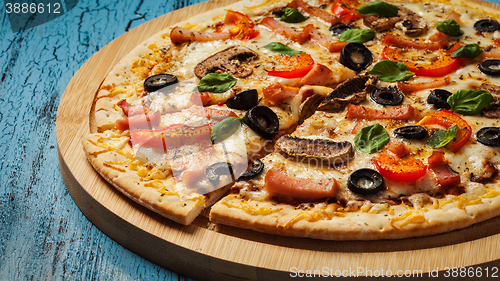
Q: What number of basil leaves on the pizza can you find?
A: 12